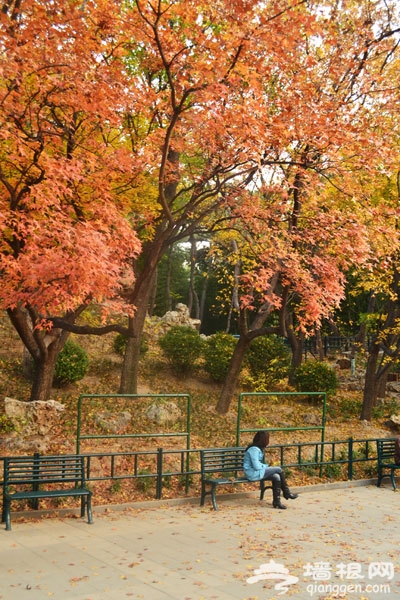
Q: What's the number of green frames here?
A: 2